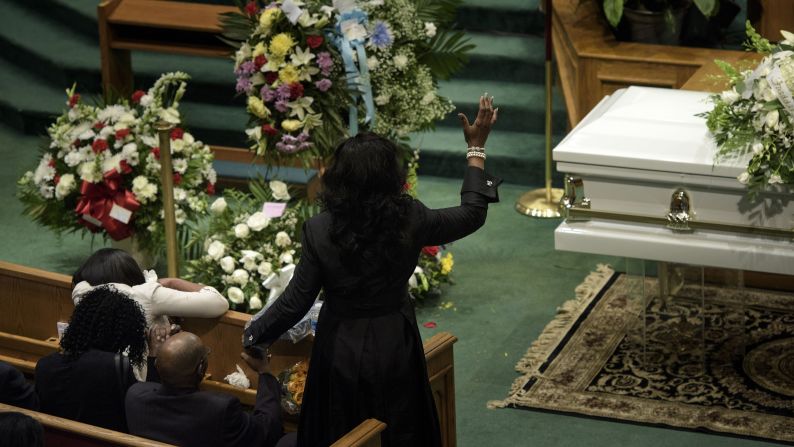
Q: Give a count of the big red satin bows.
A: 1